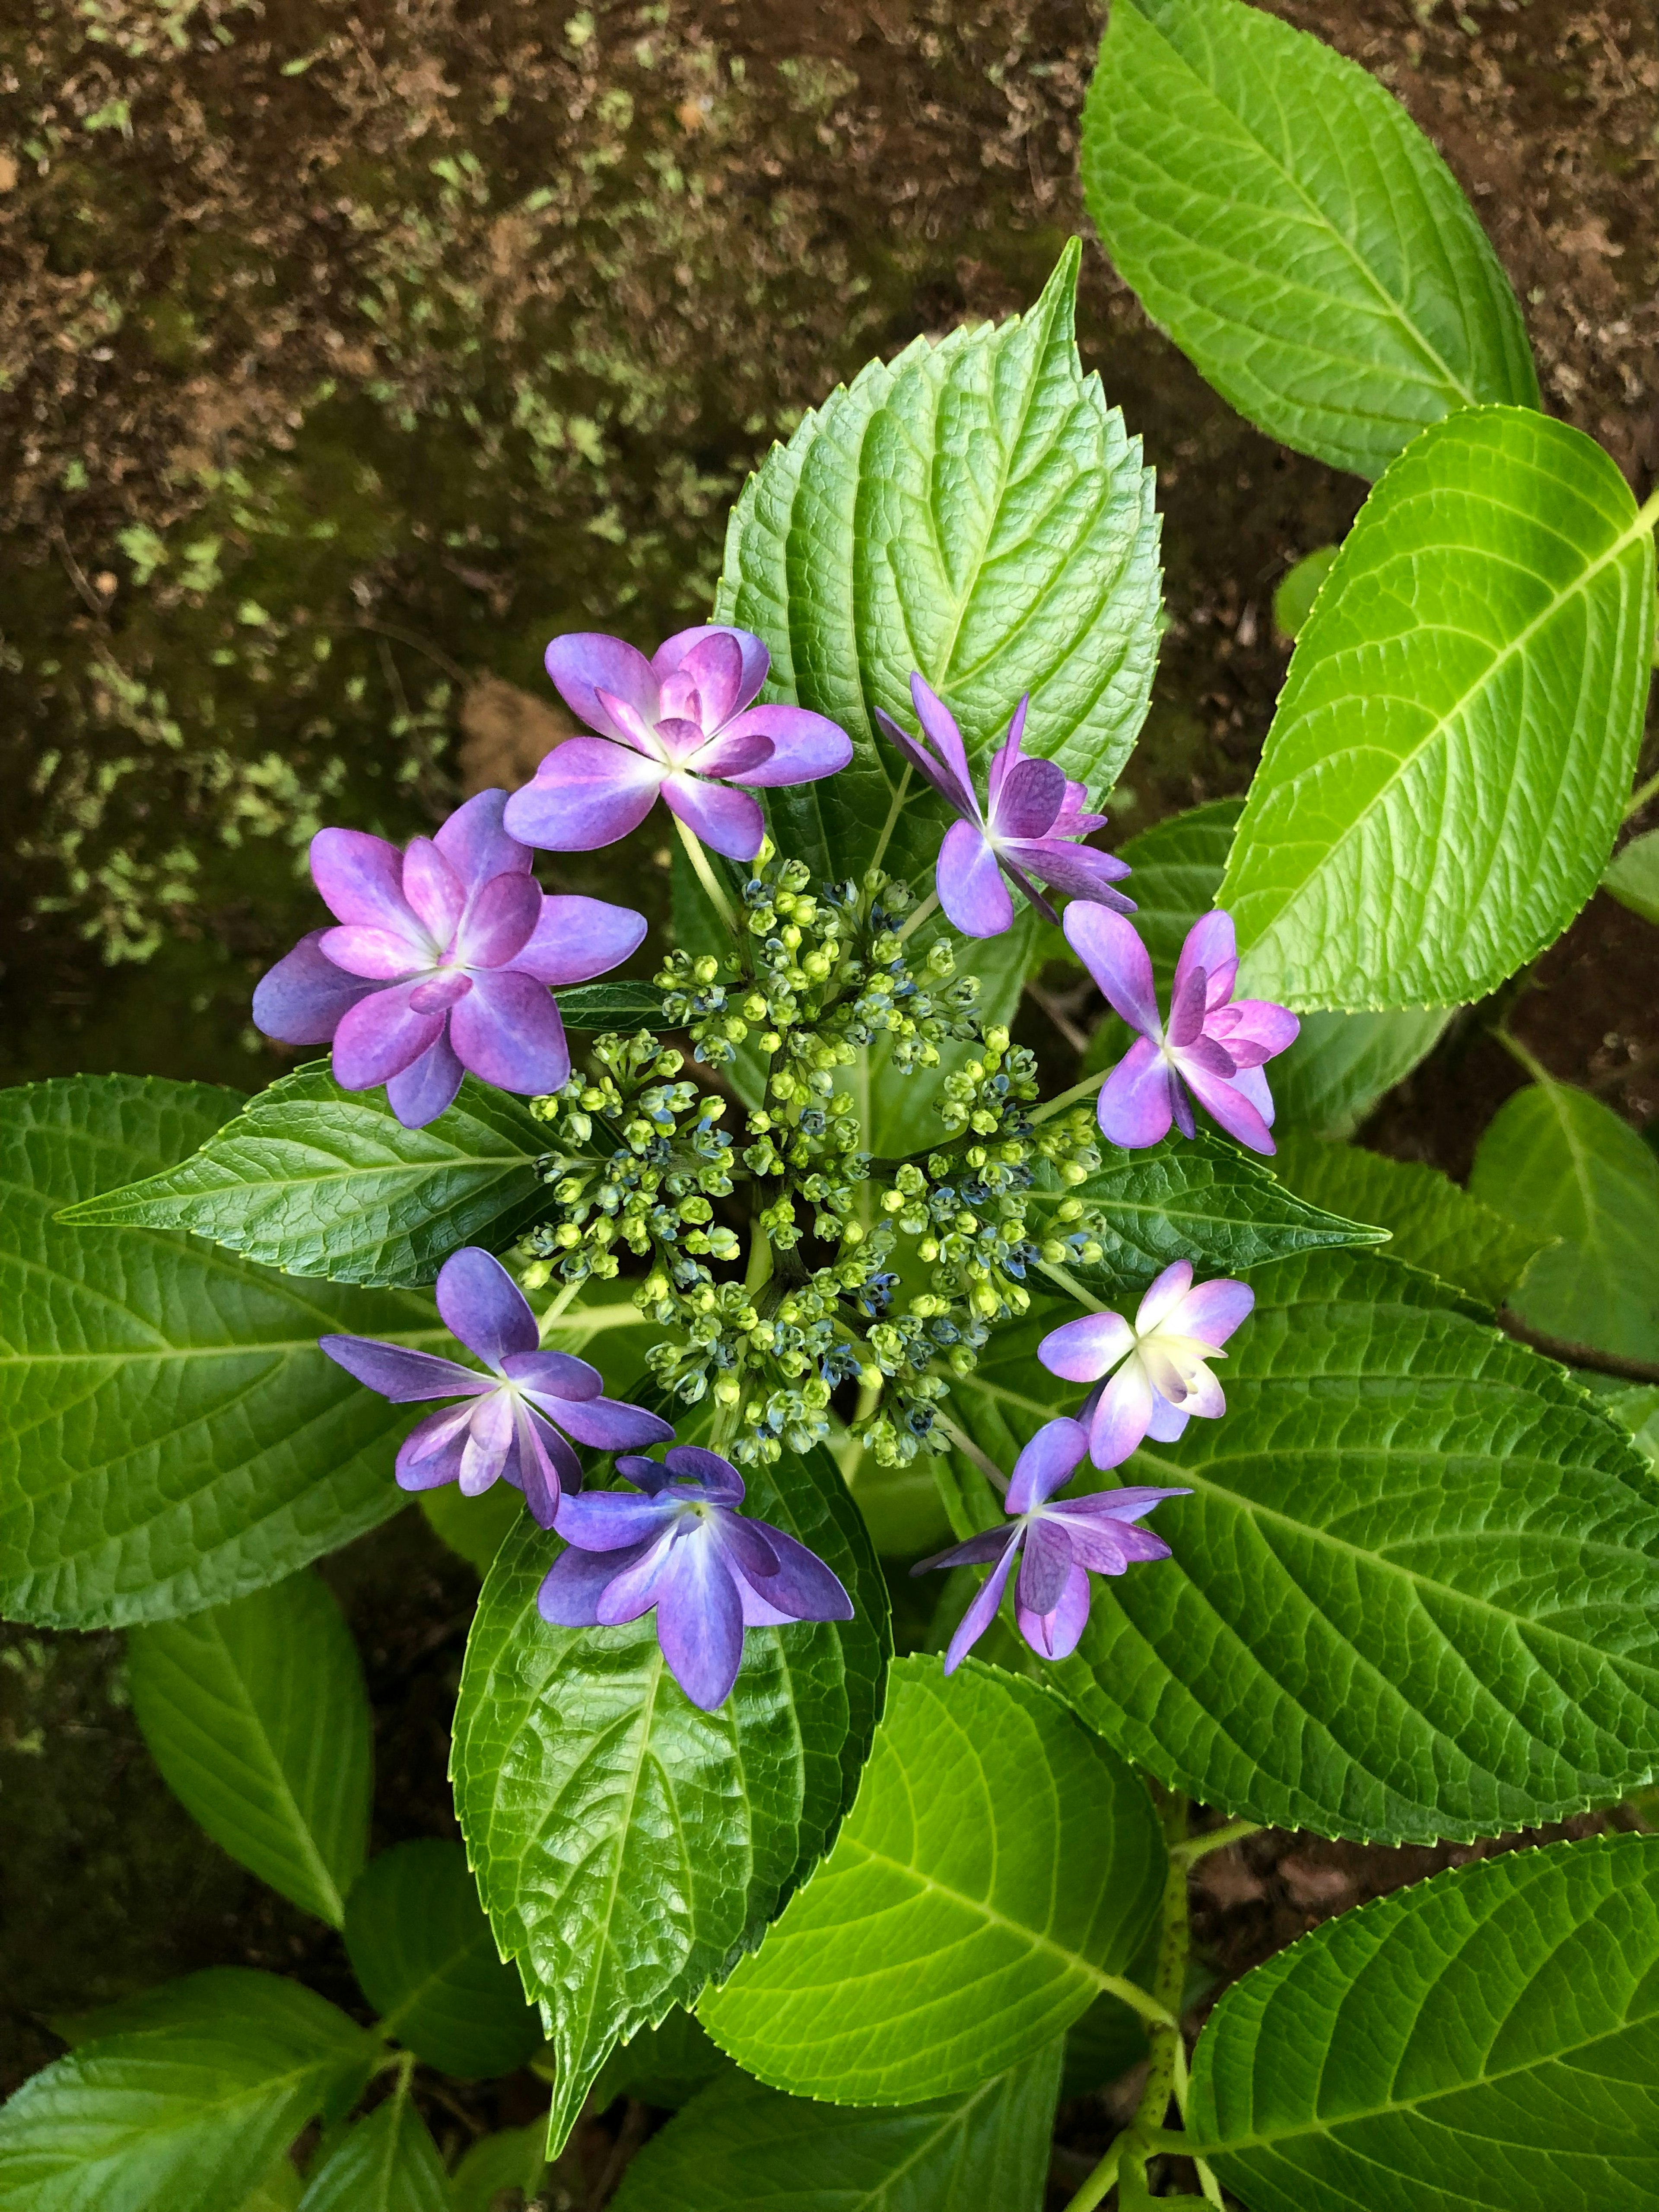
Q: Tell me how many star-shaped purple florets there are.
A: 8